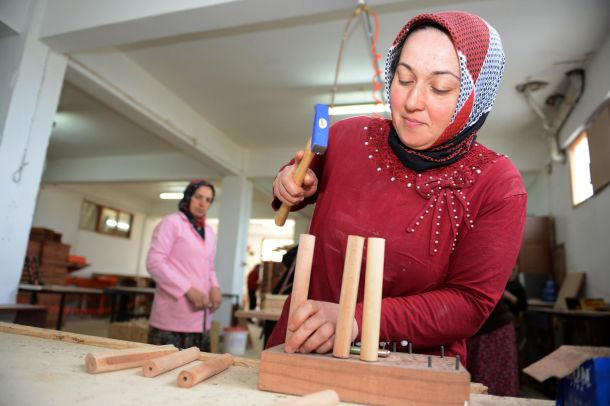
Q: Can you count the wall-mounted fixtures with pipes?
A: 1